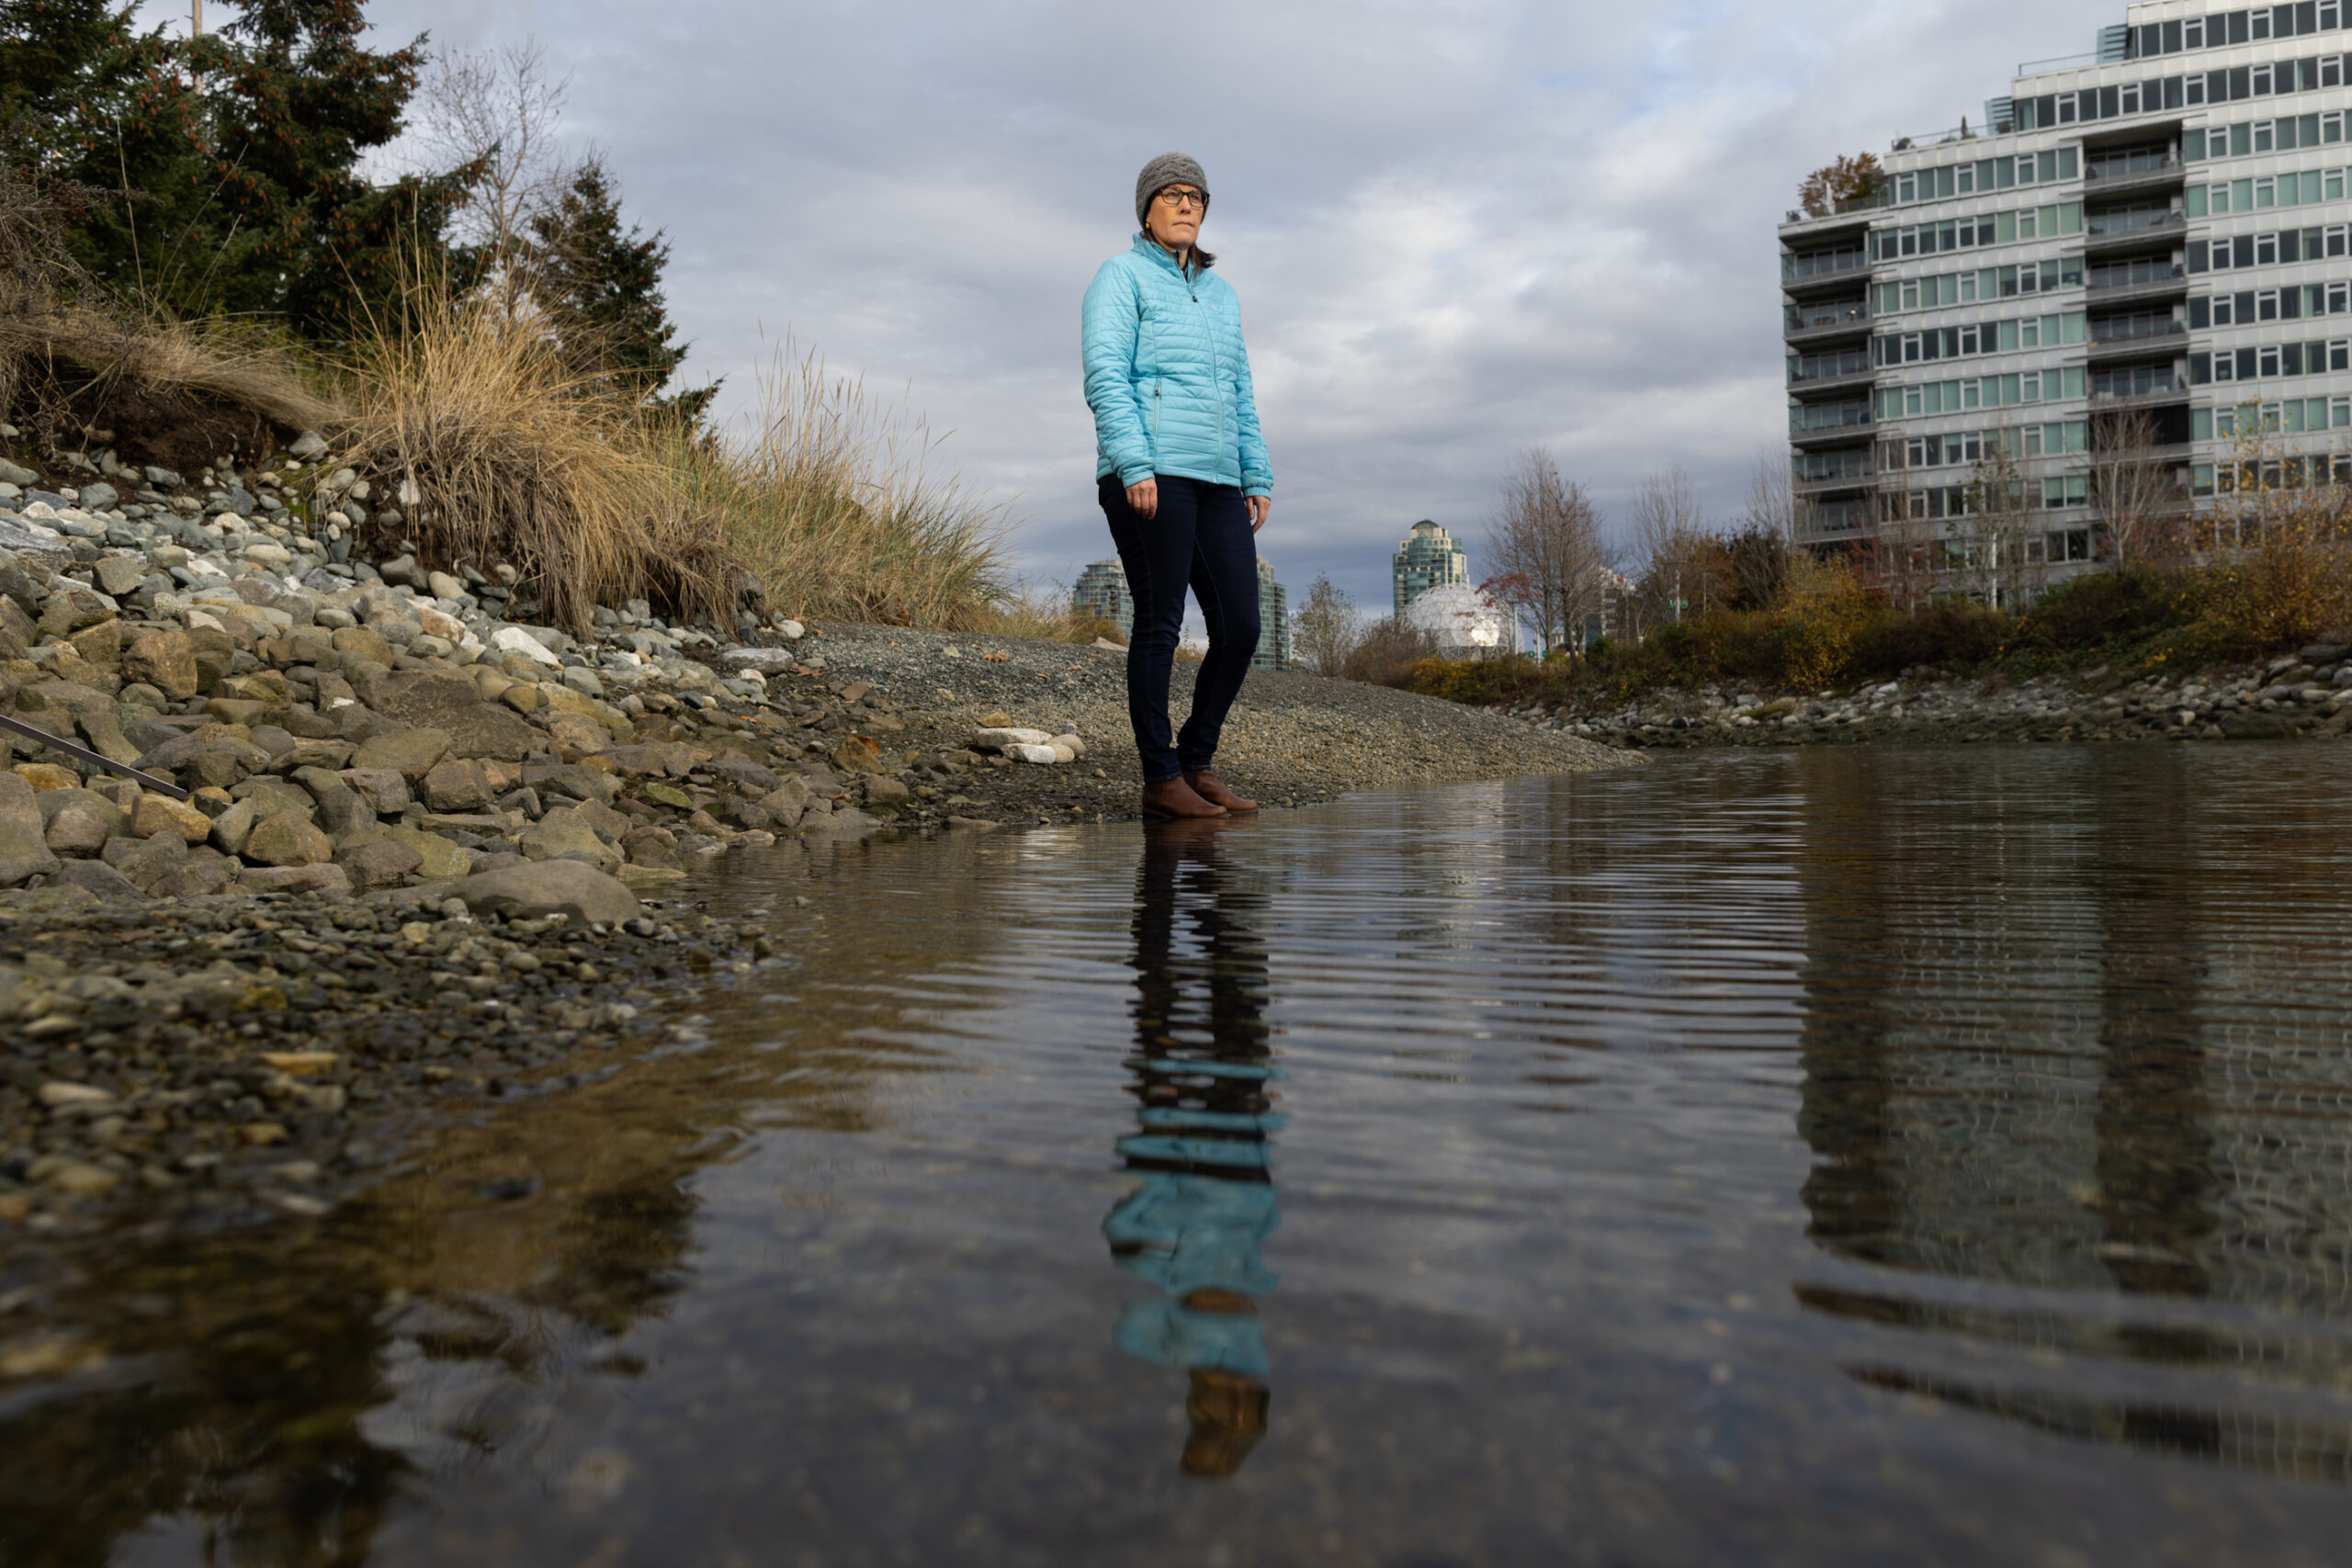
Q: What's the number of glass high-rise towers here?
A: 3